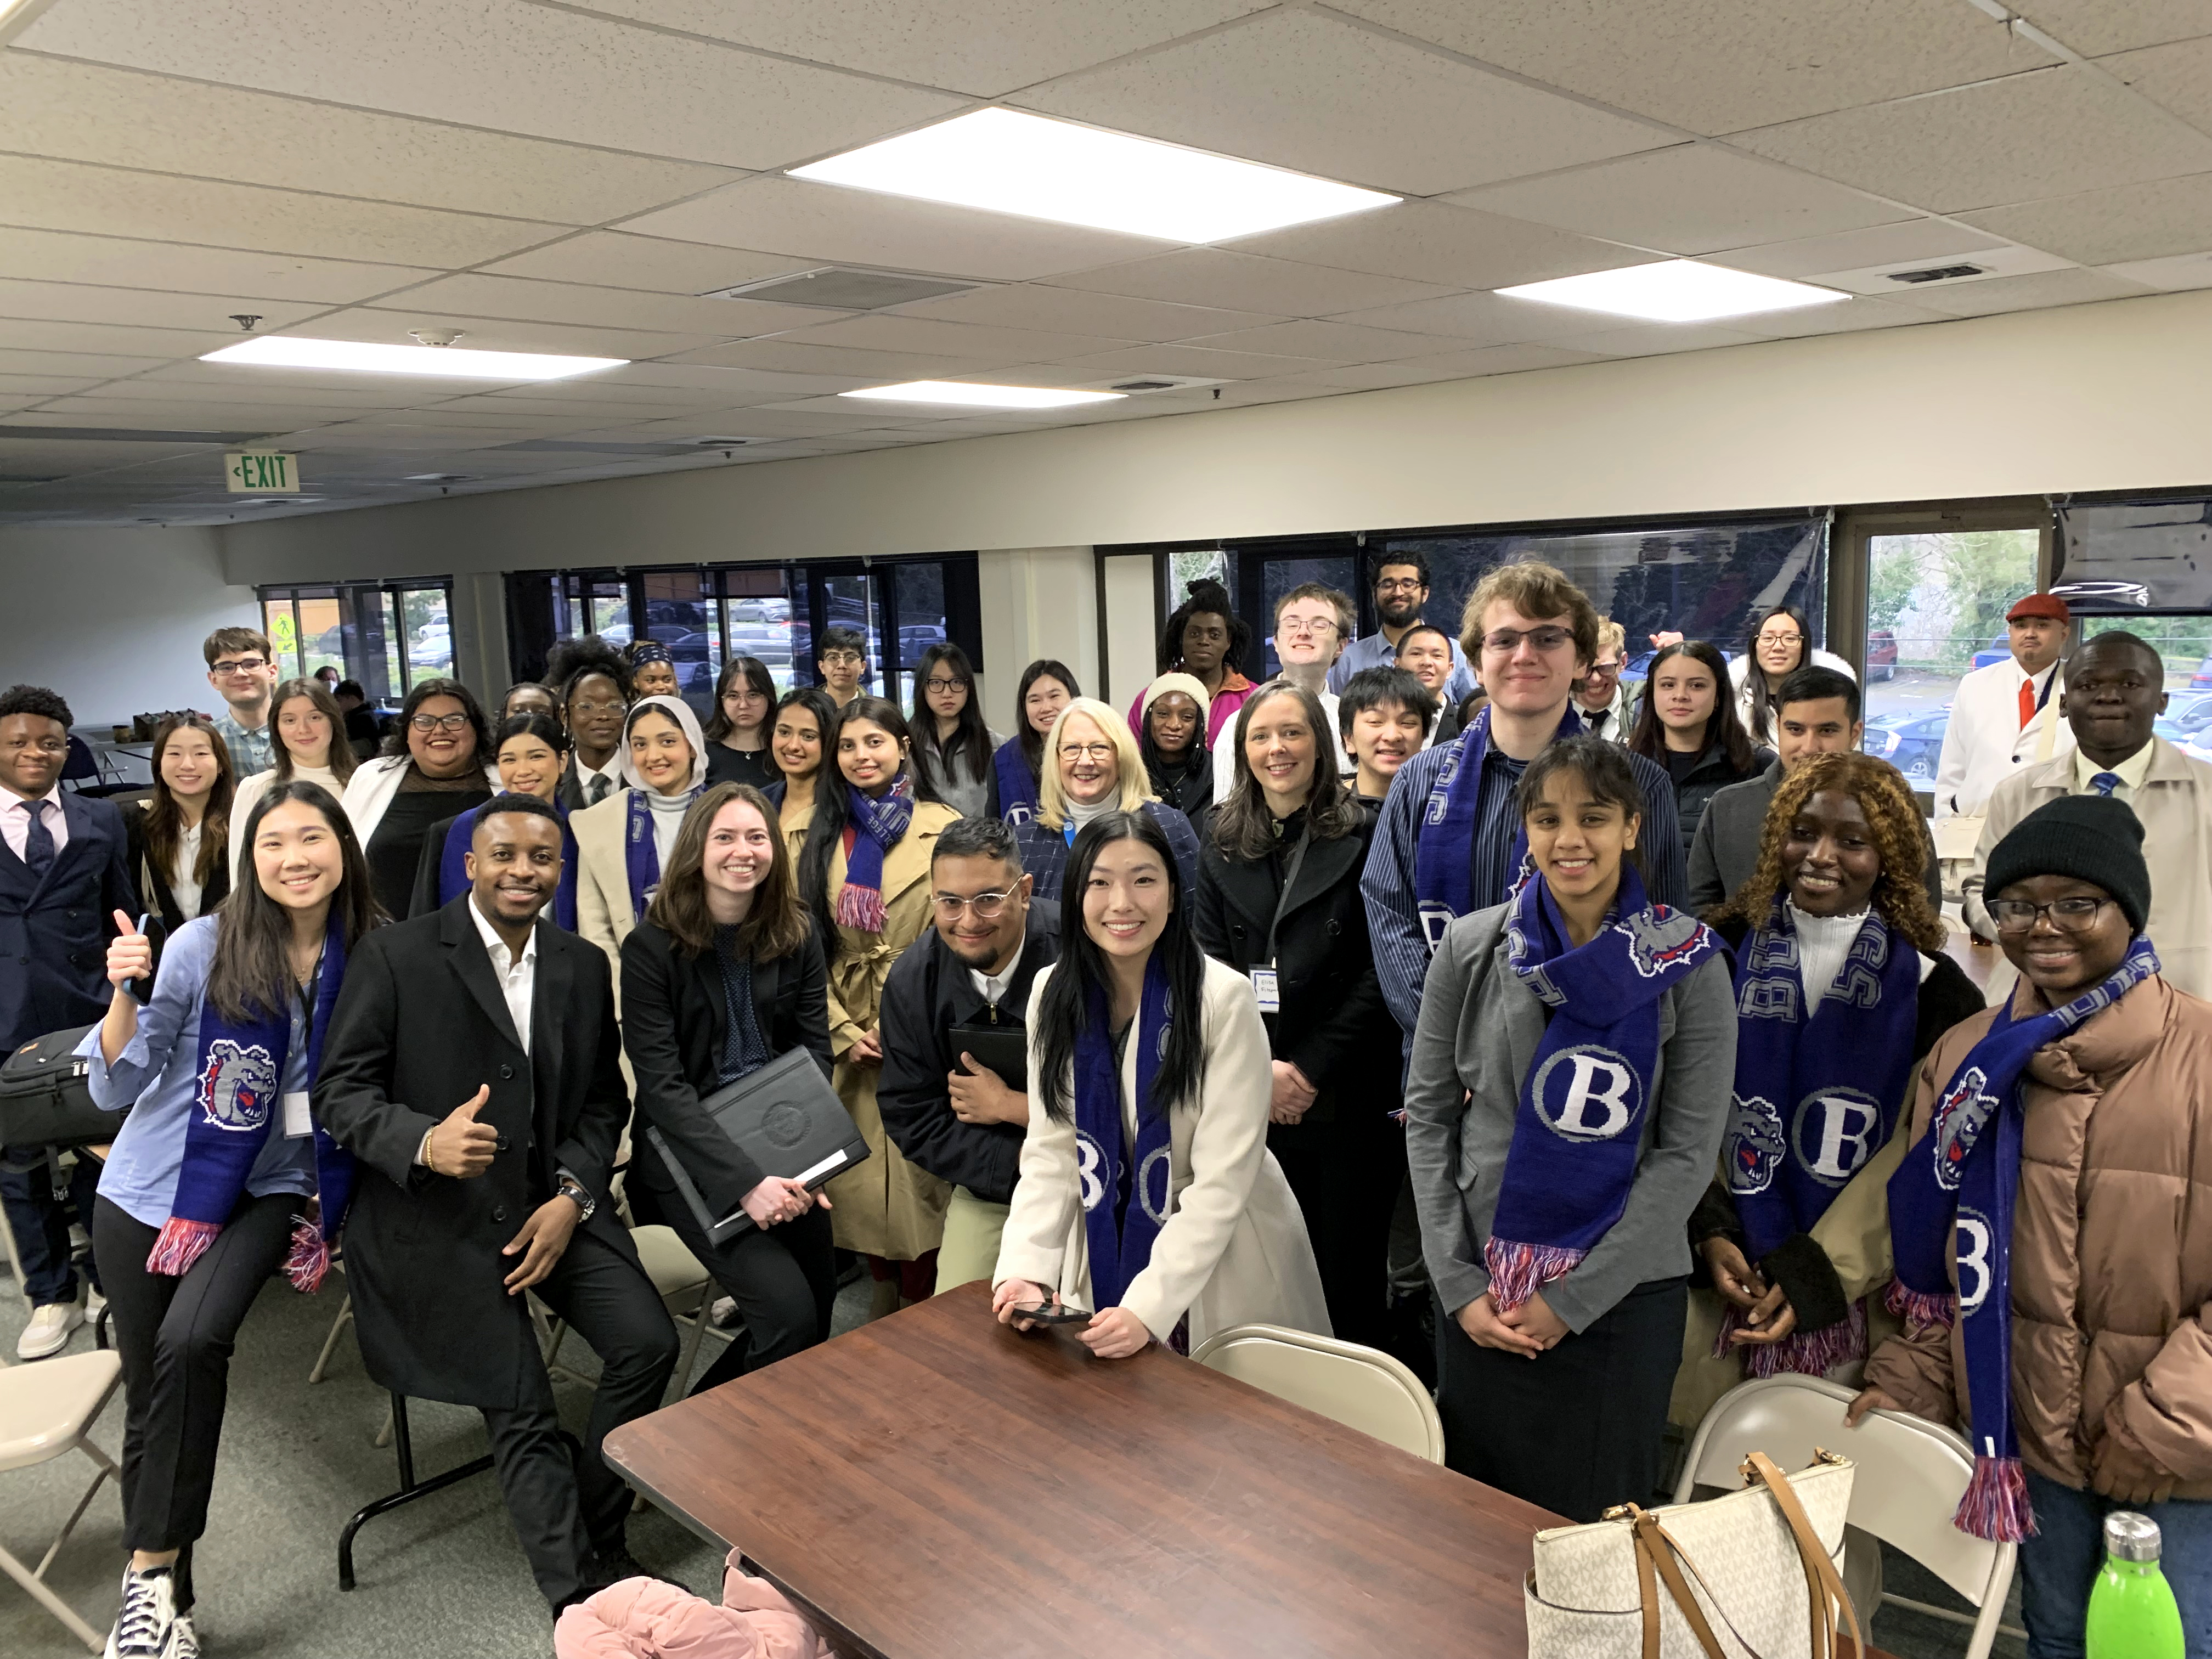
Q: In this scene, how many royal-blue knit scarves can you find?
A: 10